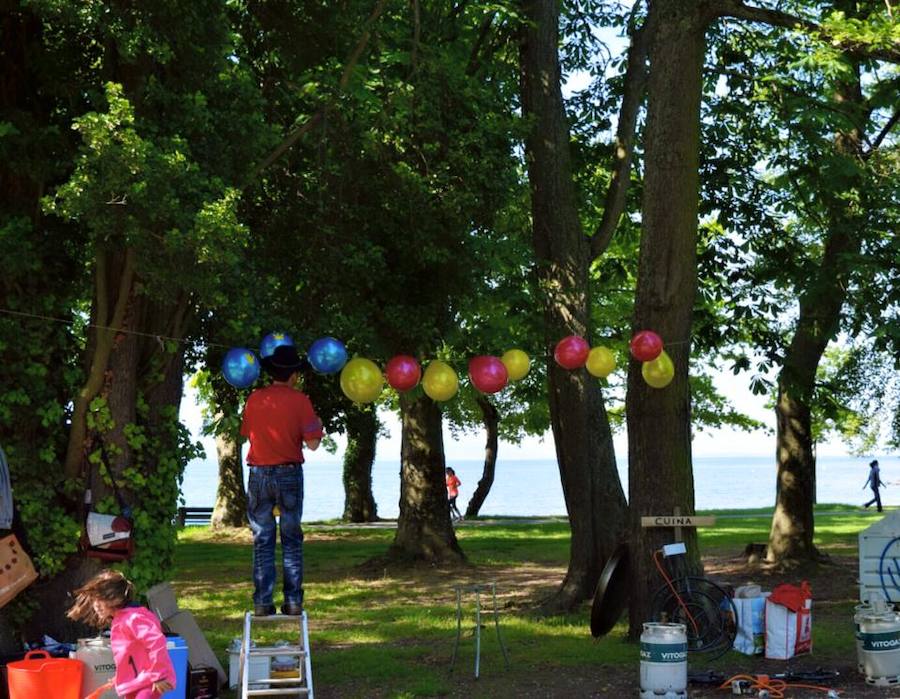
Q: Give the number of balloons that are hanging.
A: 12